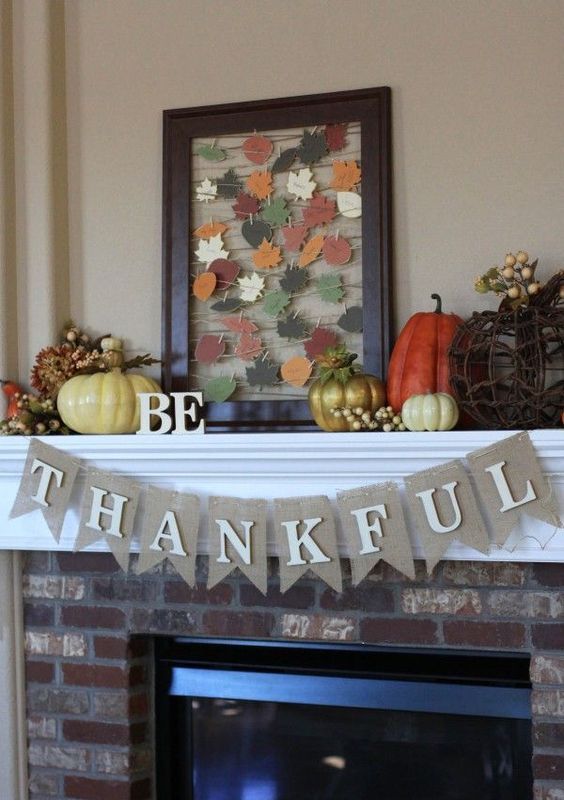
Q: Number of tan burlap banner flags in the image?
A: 8